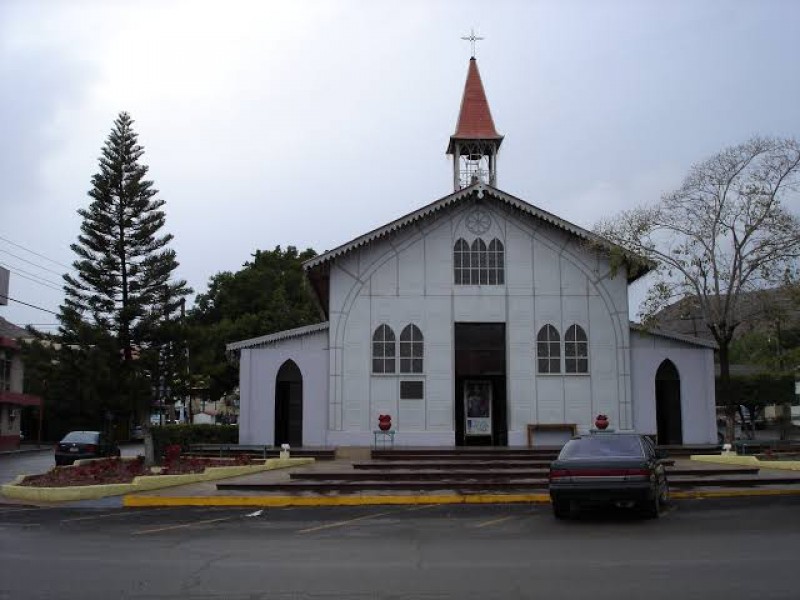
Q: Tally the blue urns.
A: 0